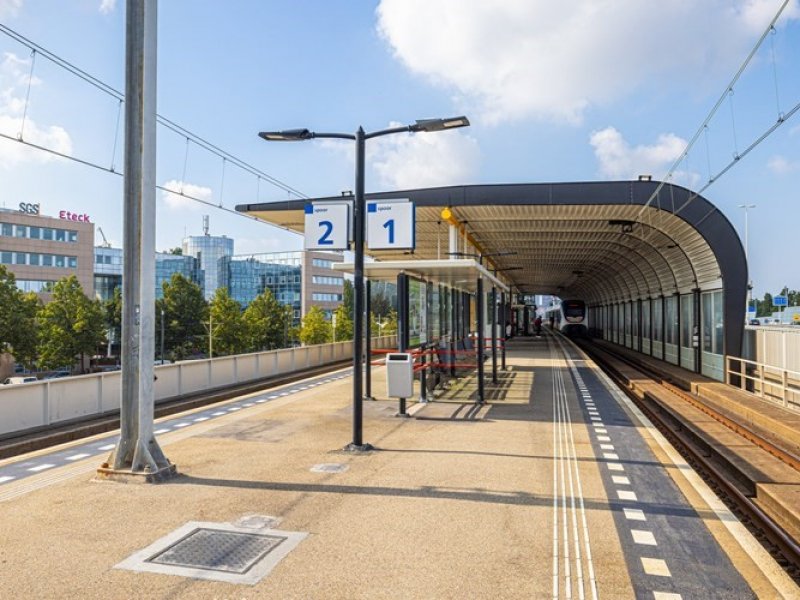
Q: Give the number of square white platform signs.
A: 2